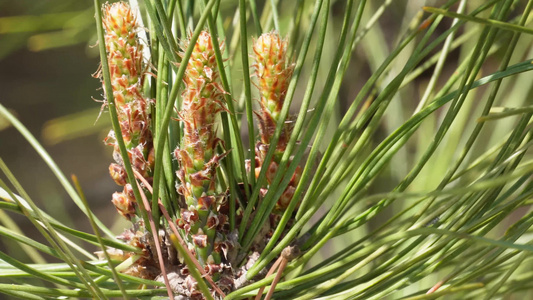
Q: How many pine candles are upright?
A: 3